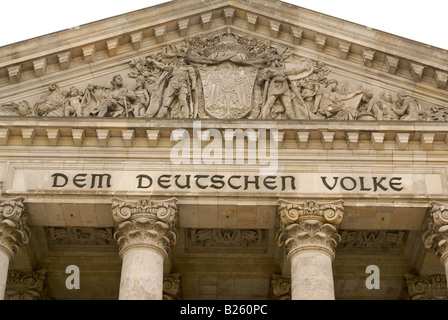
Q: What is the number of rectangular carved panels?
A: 3